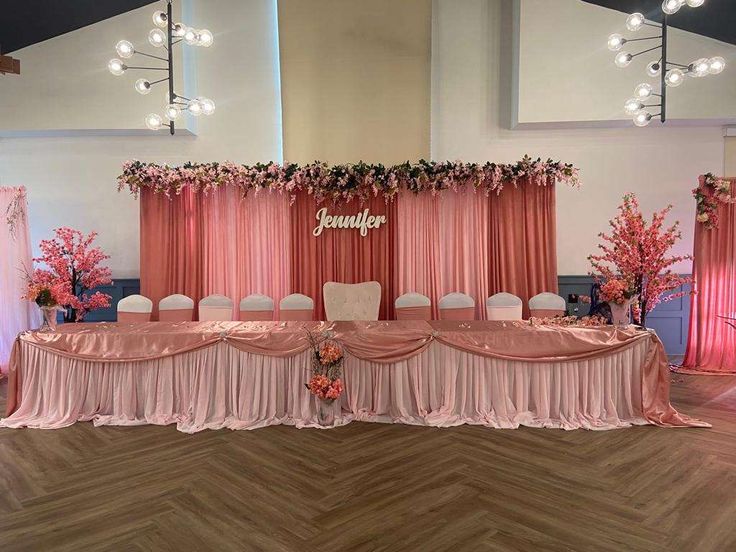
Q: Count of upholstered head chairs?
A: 1